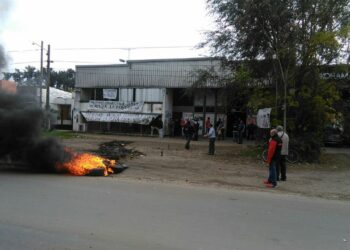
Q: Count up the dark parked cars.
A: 1